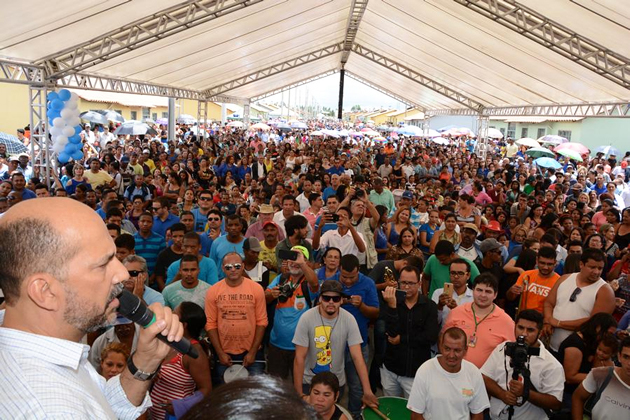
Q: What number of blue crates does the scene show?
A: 0